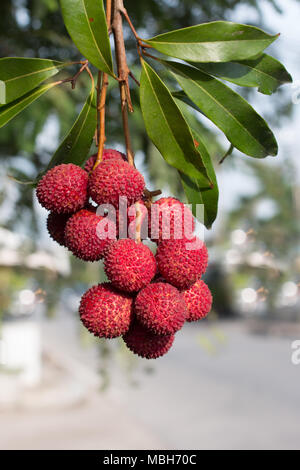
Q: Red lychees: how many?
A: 13